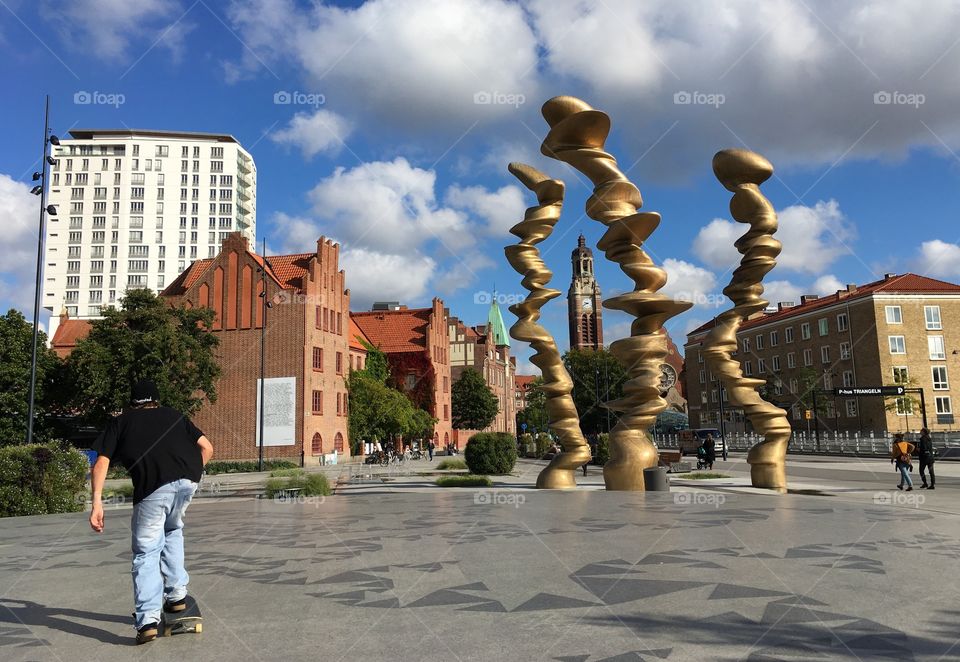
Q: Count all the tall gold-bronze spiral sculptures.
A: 3